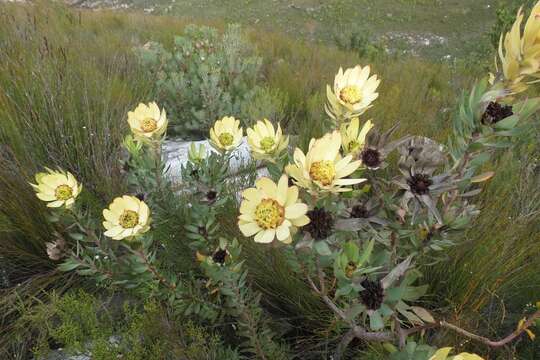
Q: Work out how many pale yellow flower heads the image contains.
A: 11